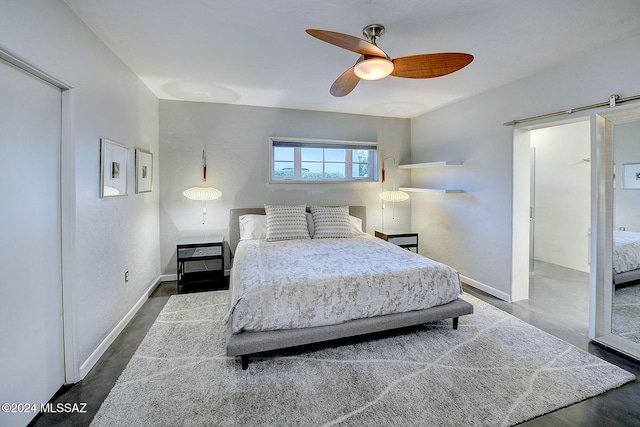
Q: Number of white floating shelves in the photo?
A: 2